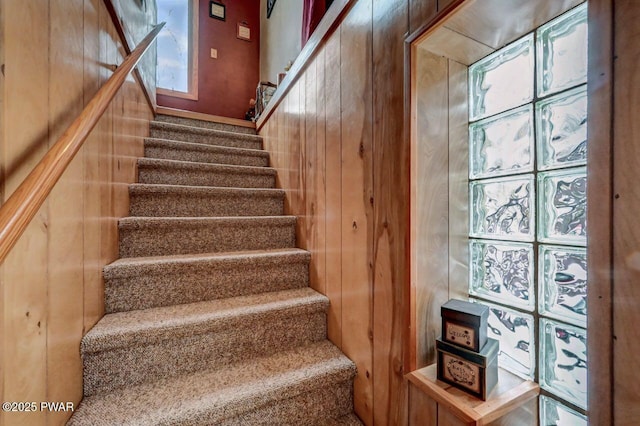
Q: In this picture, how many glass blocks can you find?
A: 11